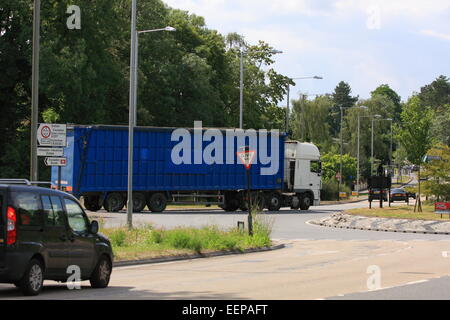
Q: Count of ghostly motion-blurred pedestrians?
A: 0